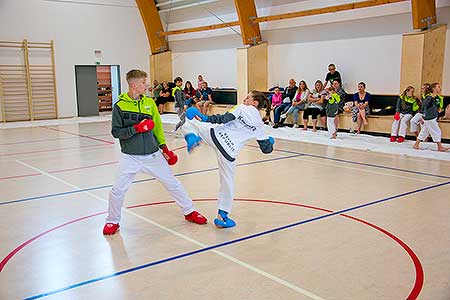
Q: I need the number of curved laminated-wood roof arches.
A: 3